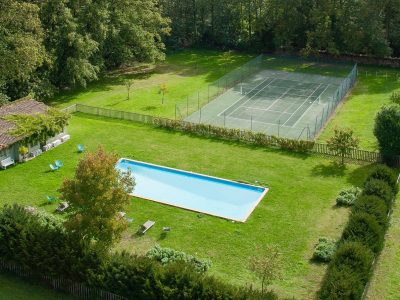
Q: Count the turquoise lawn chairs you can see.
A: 4